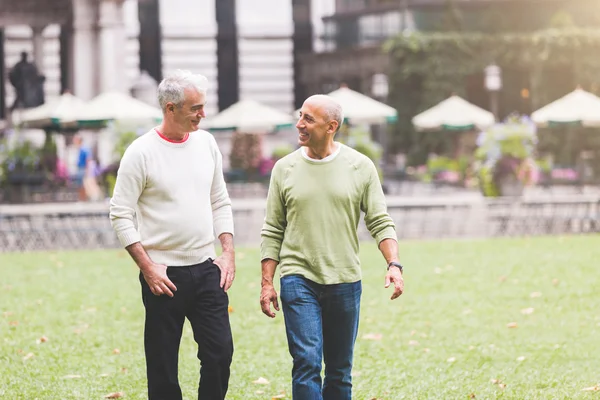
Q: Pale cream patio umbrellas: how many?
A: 6